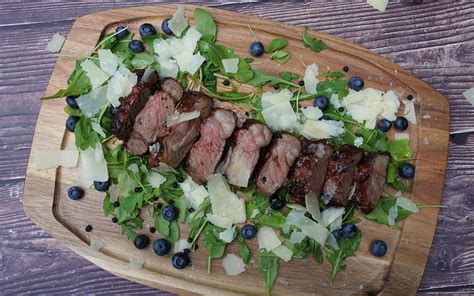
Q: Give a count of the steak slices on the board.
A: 9